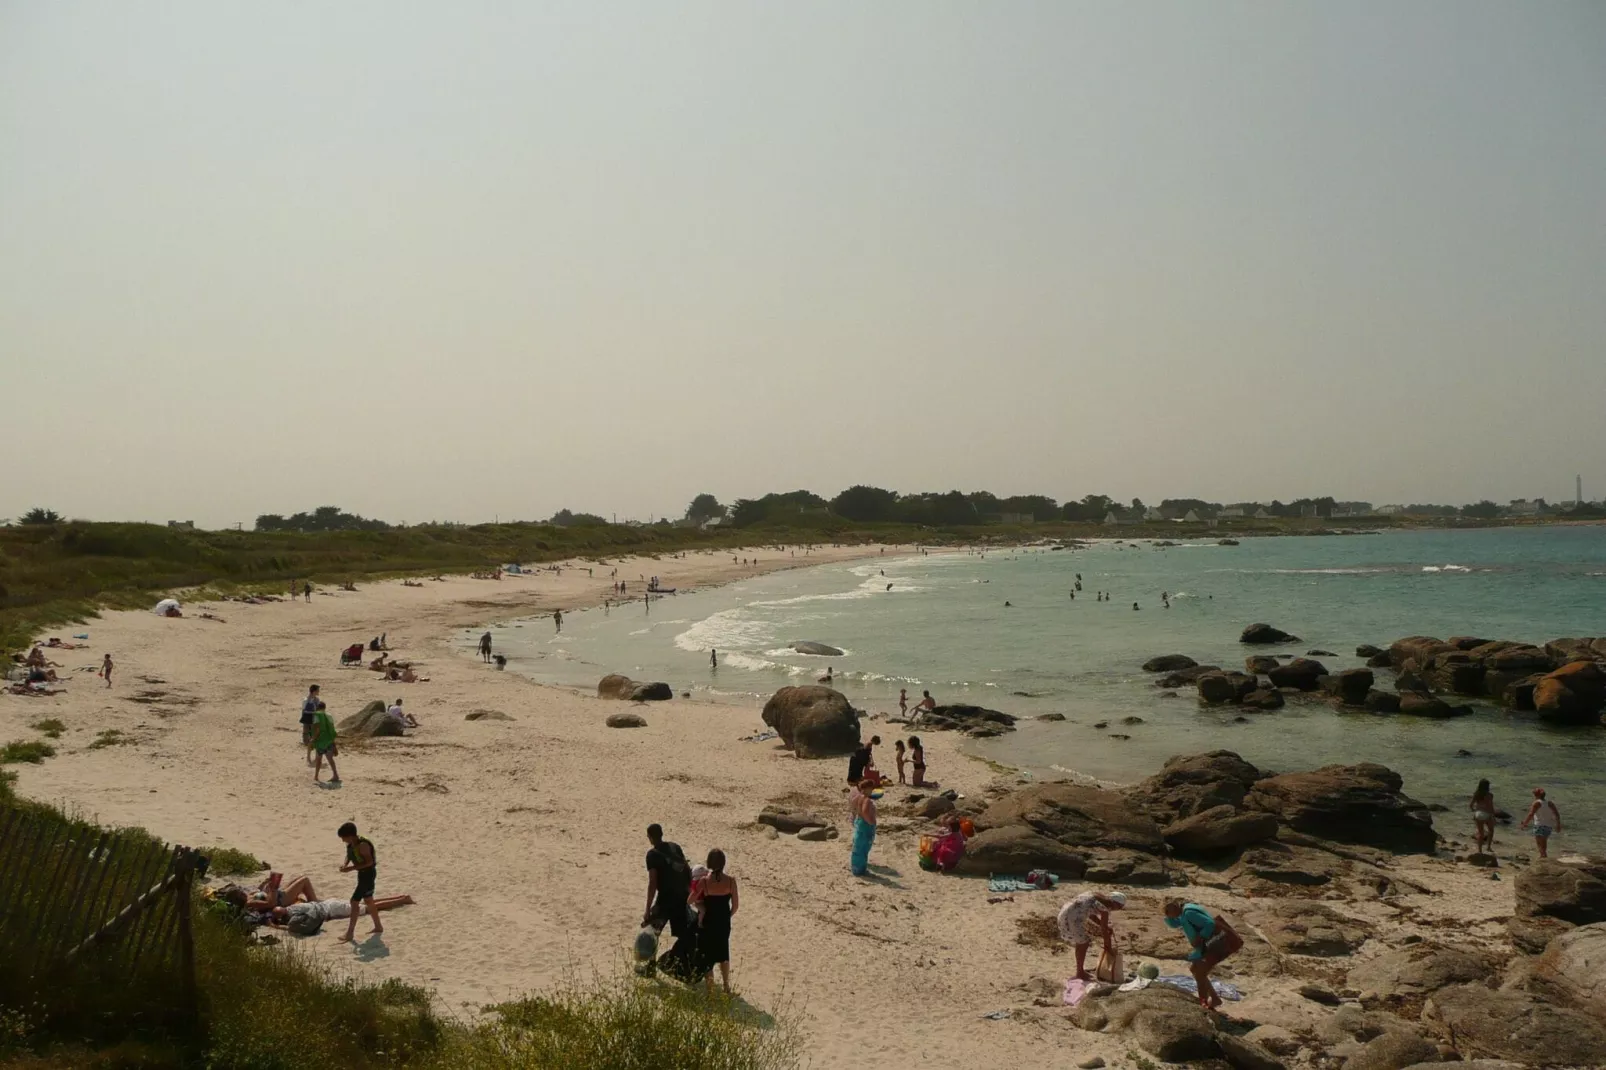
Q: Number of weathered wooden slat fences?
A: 1